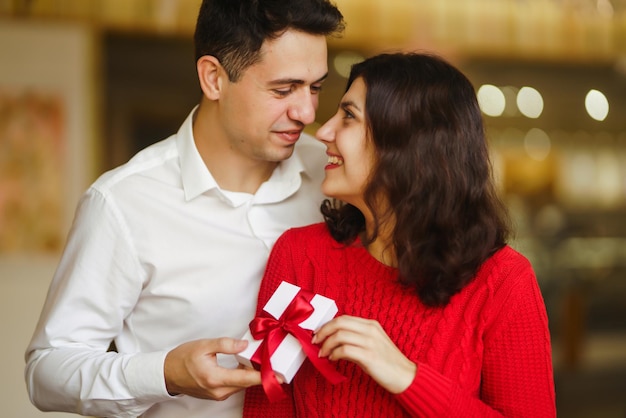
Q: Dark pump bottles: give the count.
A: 0